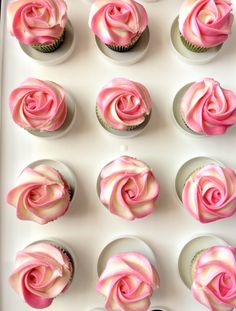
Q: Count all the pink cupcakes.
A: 12